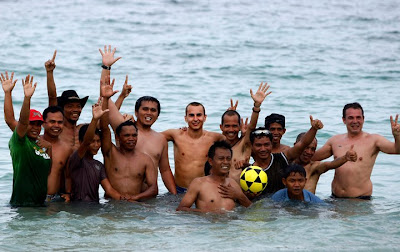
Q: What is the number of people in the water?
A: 14